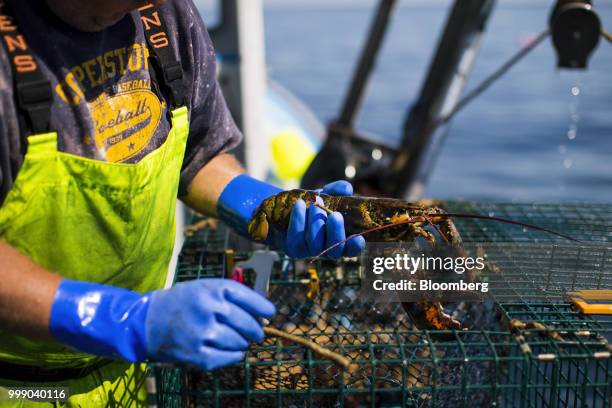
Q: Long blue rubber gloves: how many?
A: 2